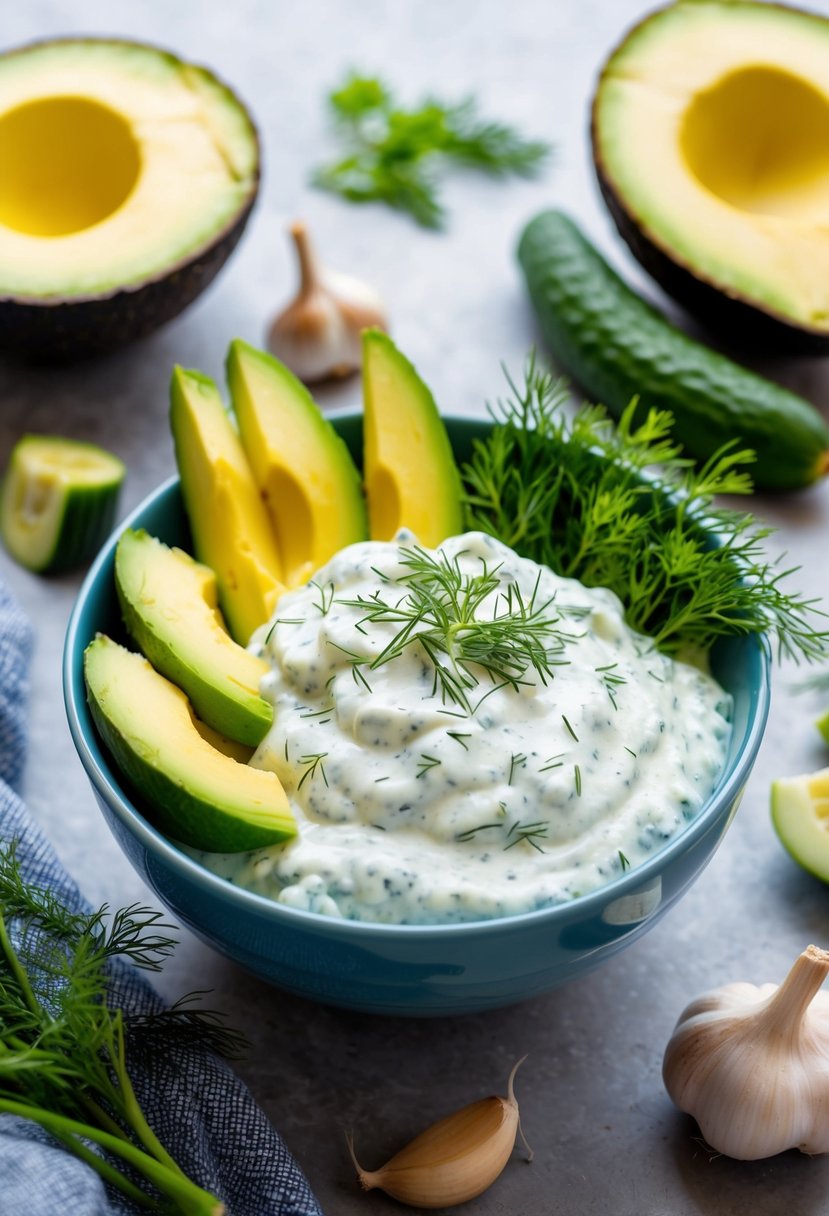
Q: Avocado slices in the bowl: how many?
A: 5